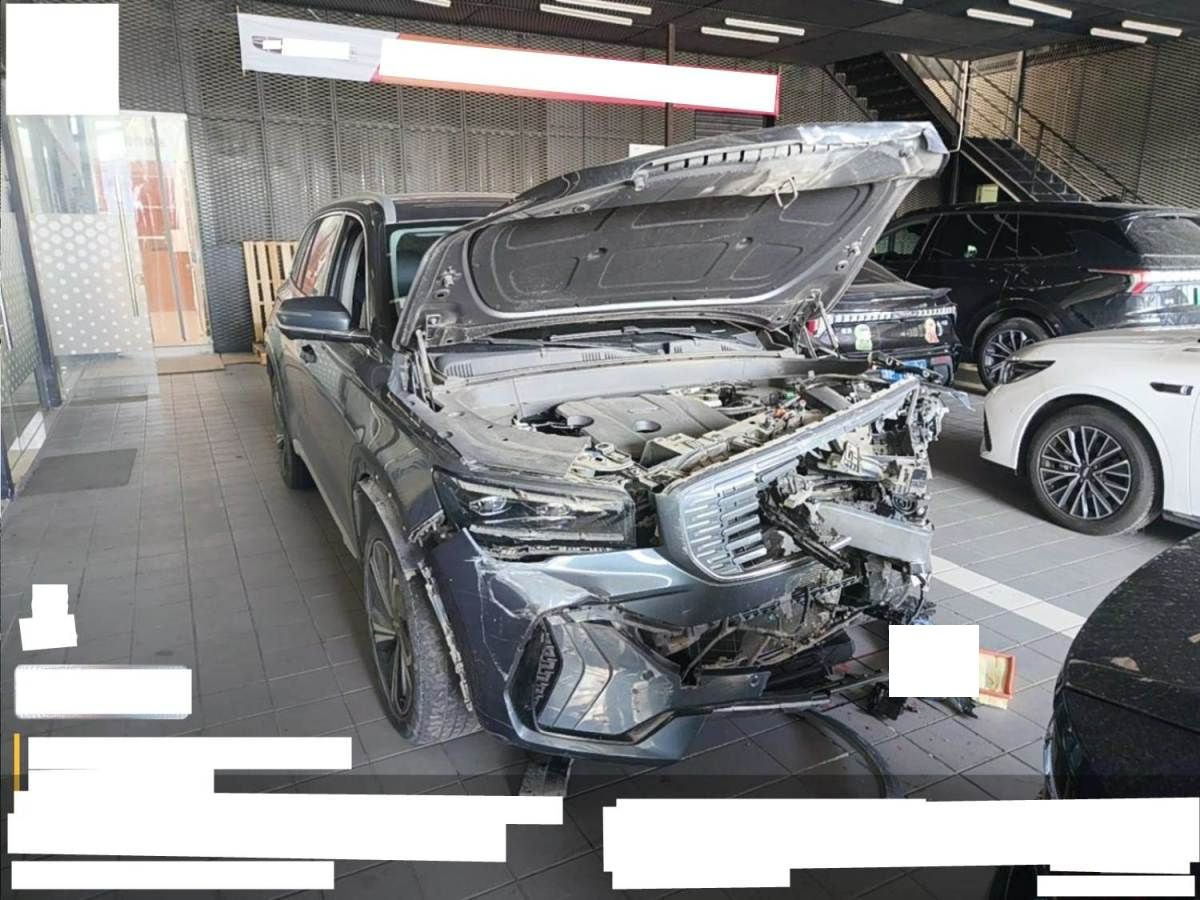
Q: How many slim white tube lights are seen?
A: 10